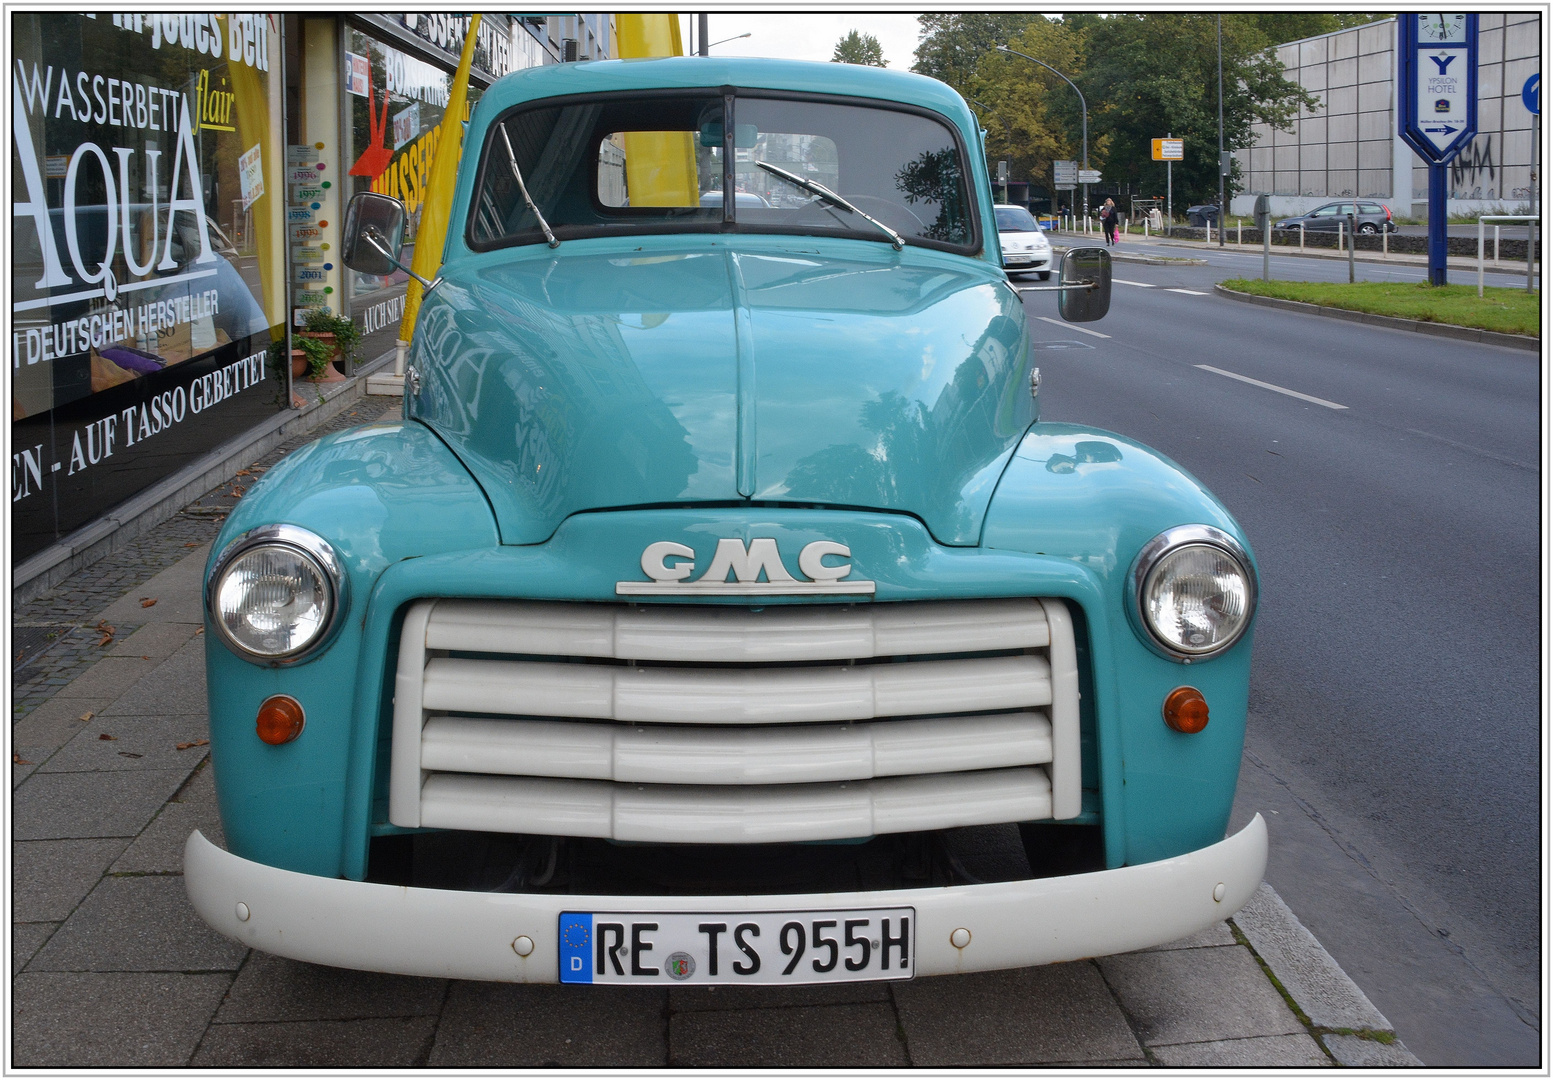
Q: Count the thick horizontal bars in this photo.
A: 4